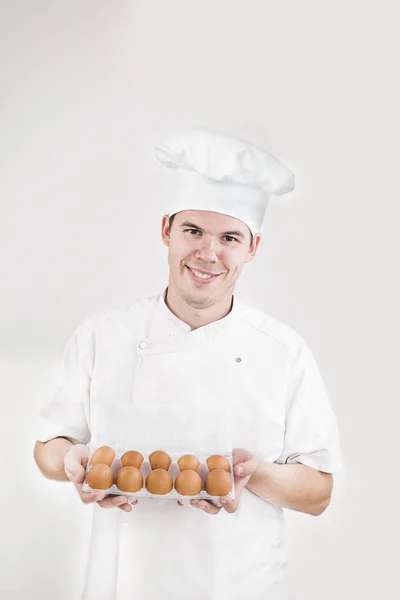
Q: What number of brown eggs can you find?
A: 10